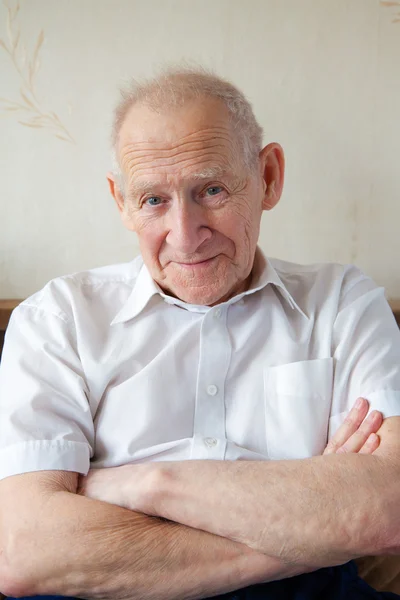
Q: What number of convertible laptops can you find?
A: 0